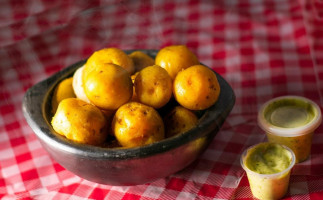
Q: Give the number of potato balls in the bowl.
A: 11